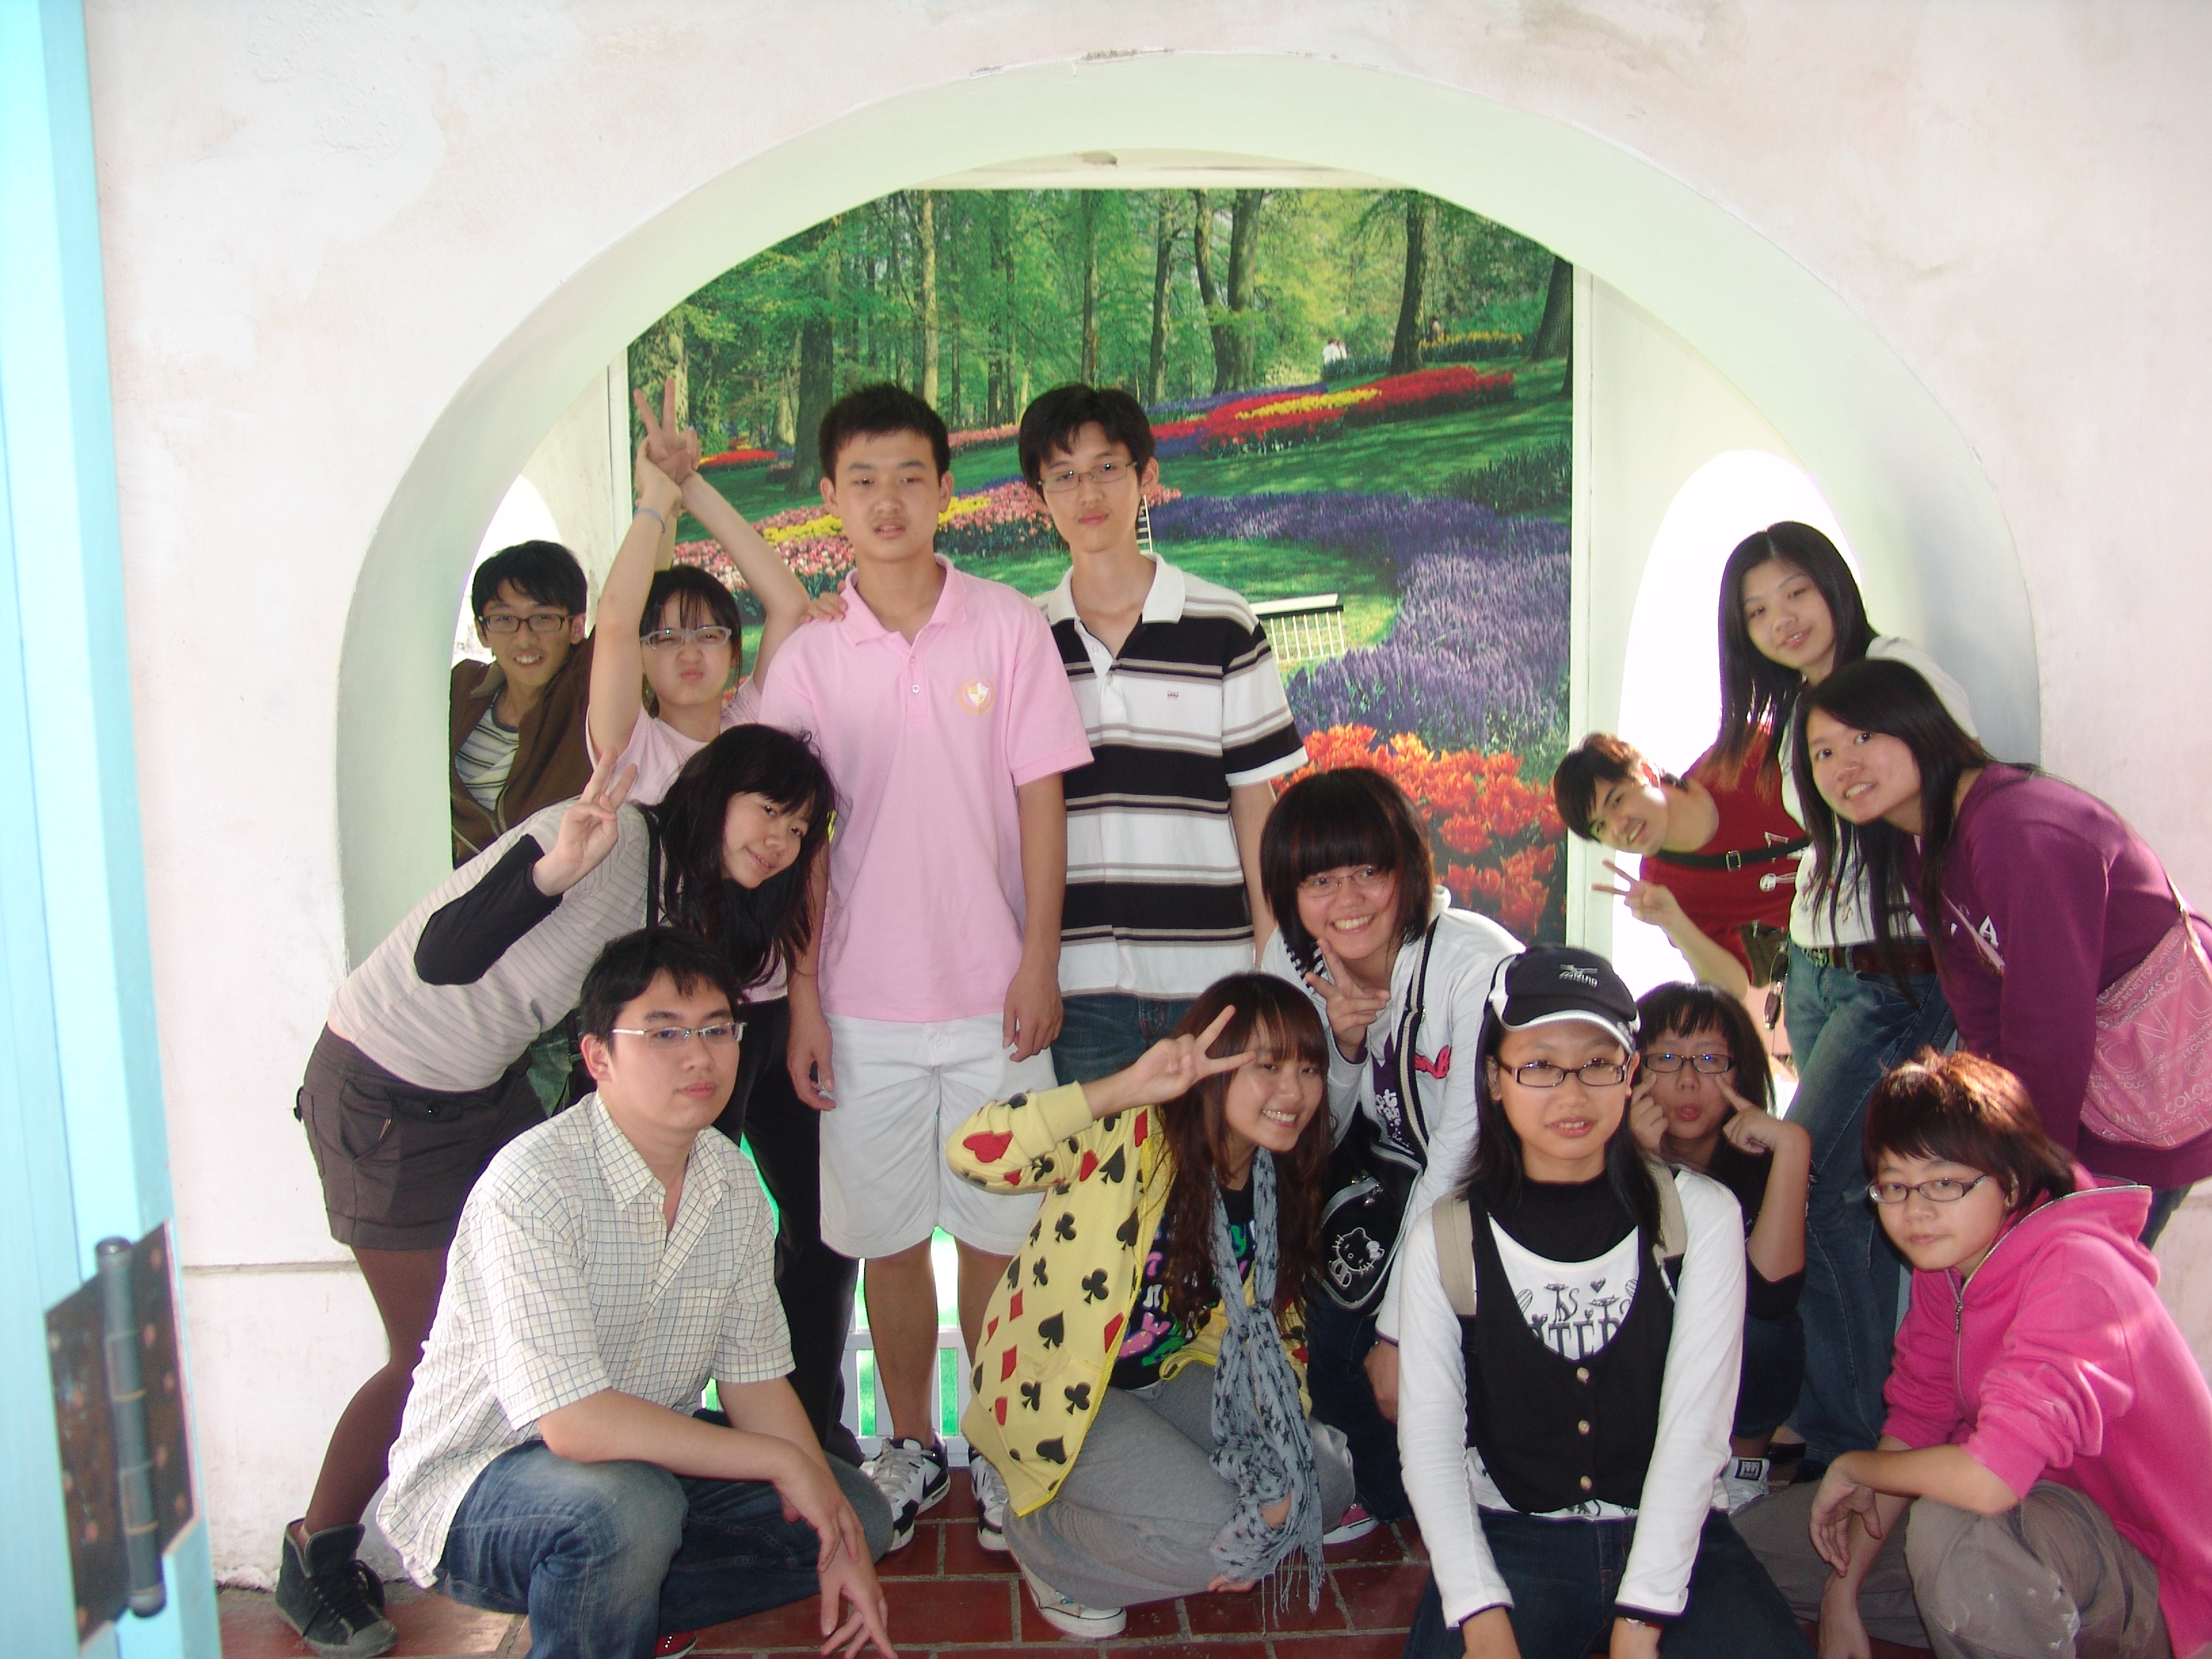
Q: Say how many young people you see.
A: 14